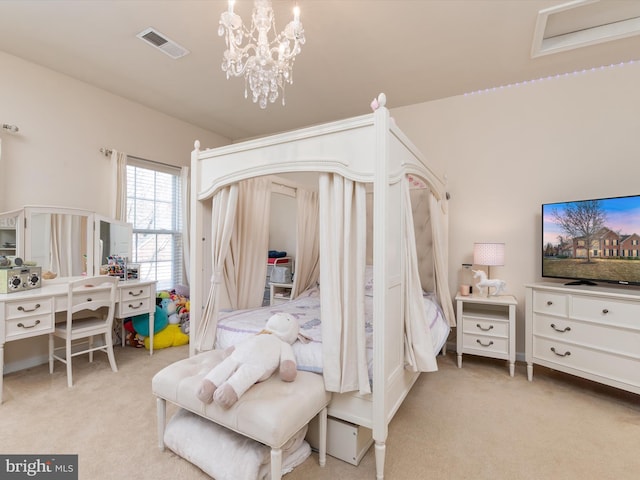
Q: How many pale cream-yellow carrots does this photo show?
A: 0